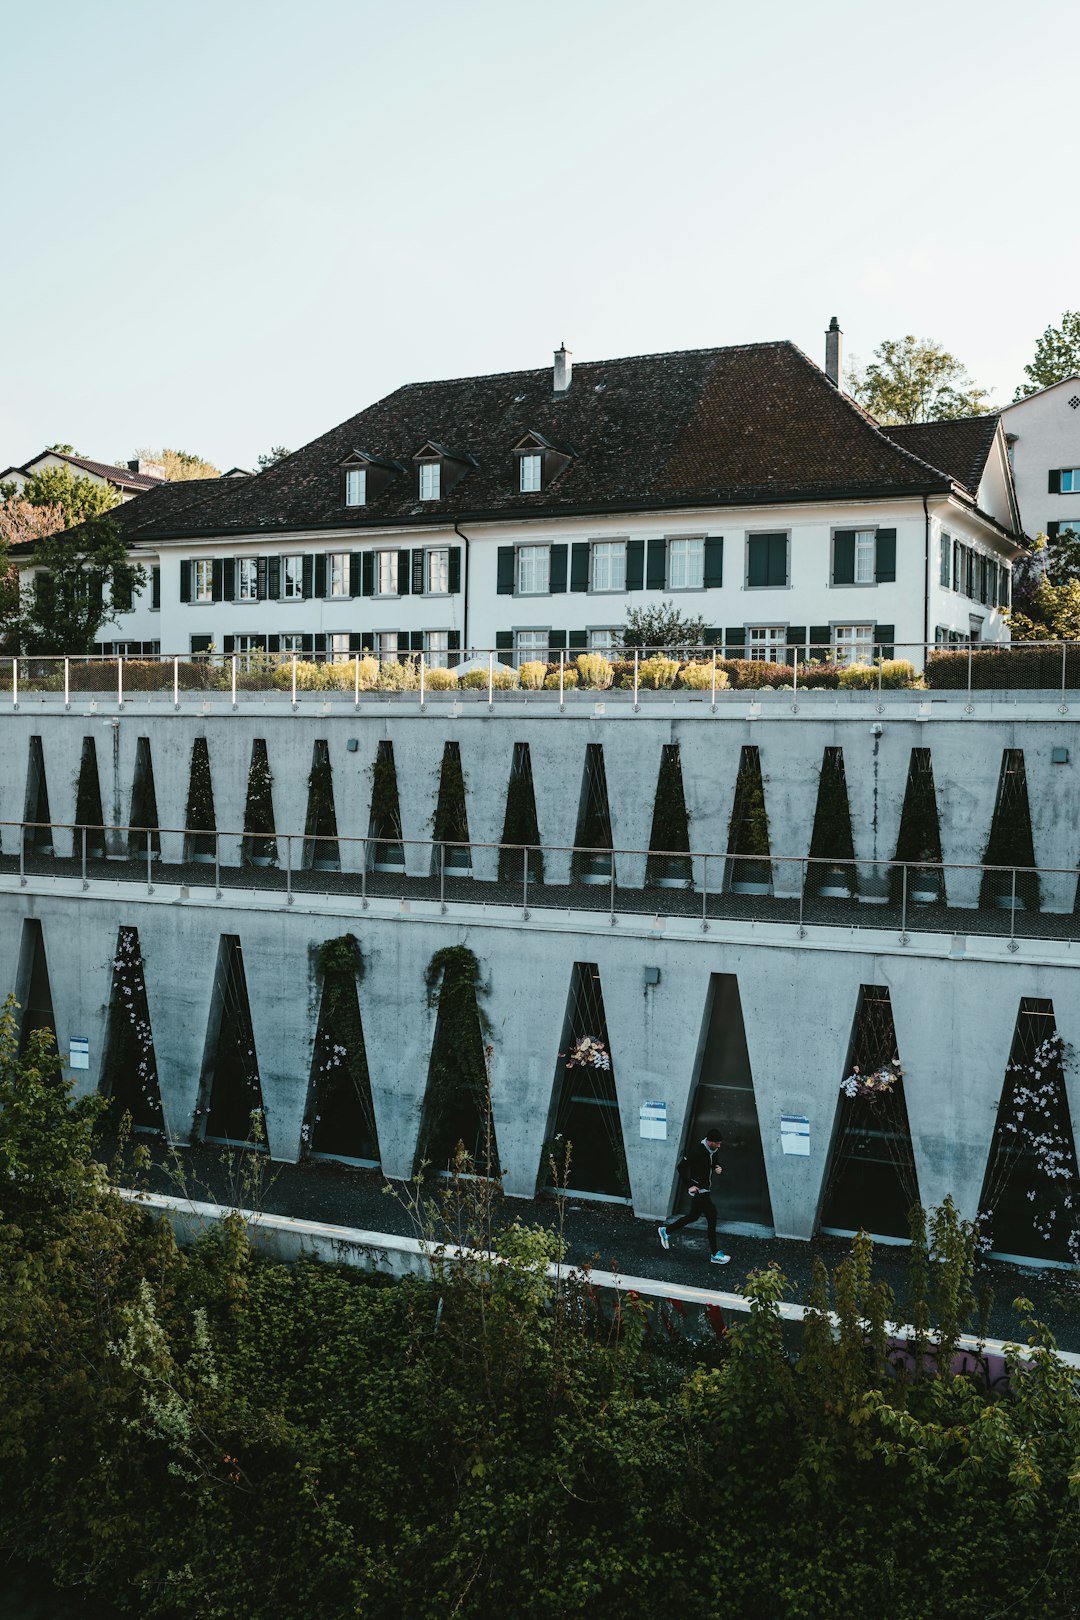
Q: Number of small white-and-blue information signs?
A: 3